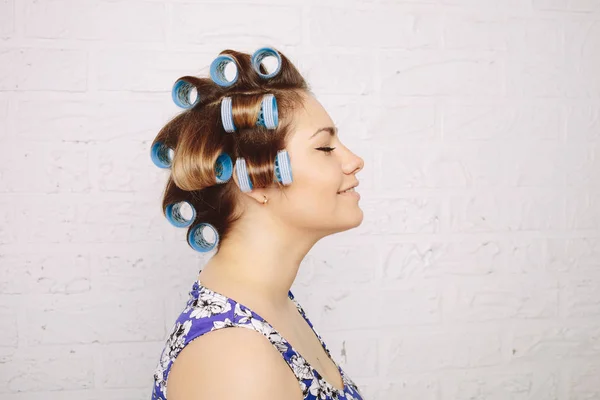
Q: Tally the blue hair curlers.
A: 9